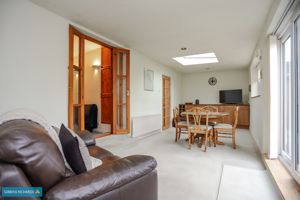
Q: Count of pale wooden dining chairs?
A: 4